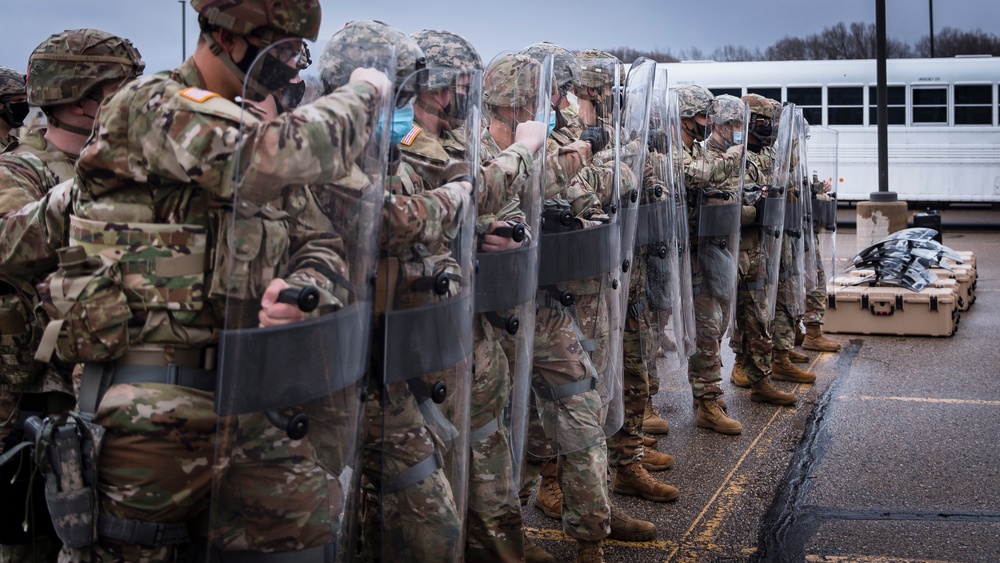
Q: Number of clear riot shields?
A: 12